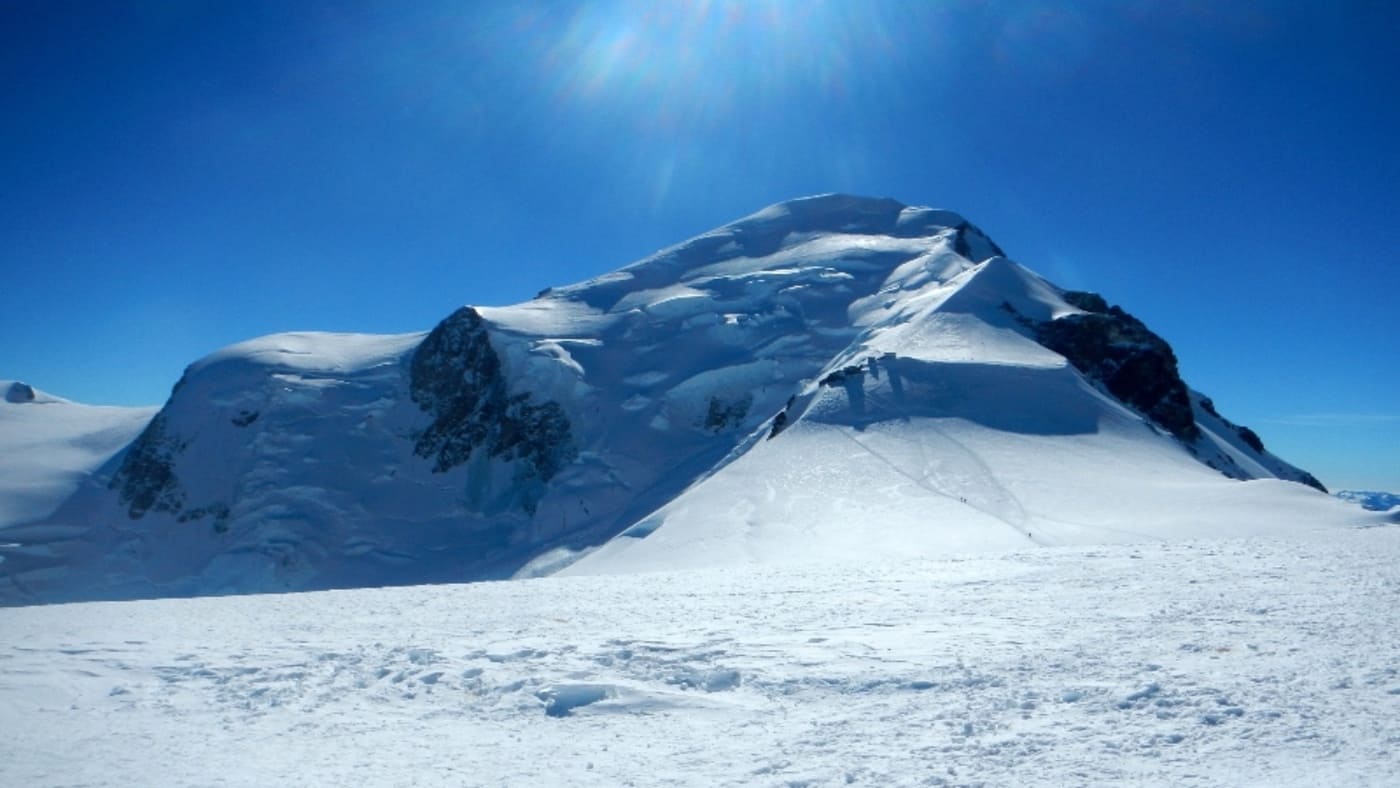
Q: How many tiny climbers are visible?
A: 3